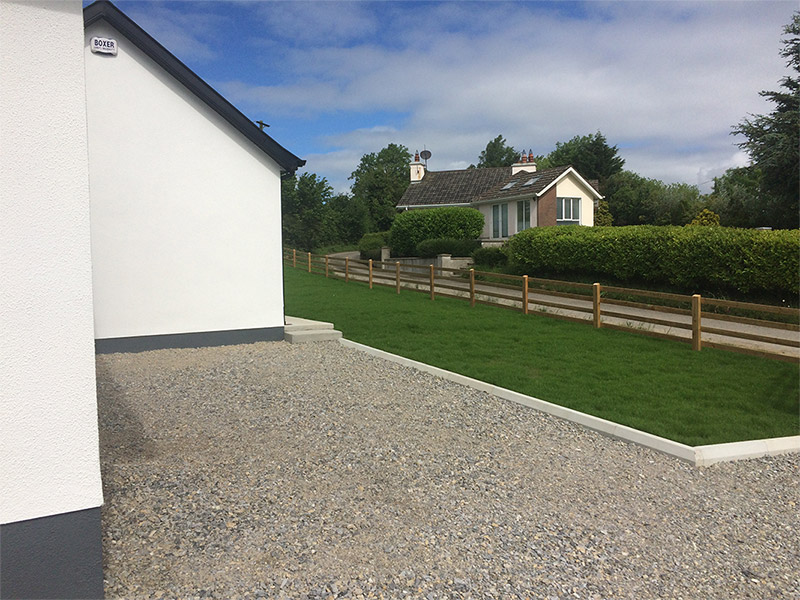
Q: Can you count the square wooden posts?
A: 11